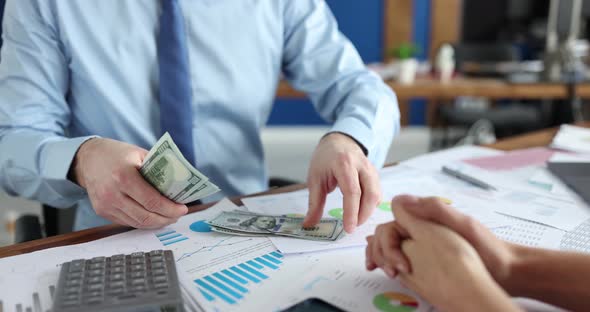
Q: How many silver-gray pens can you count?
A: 1